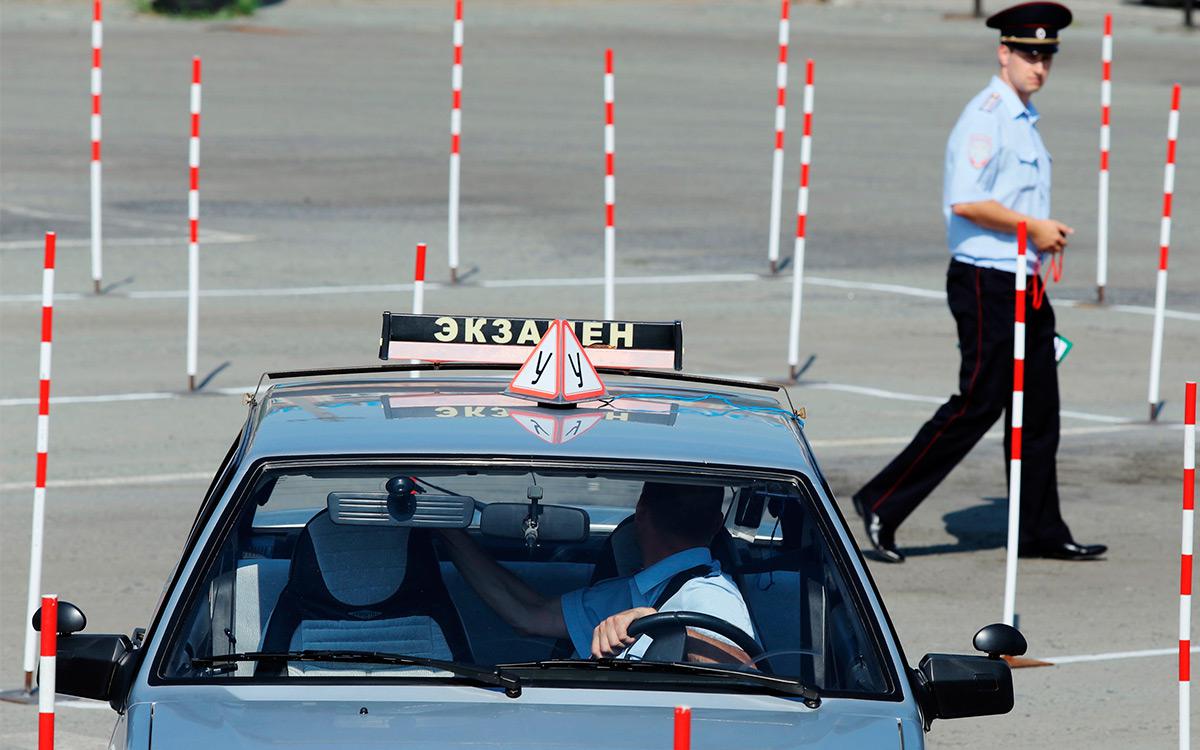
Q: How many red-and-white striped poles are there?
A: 14